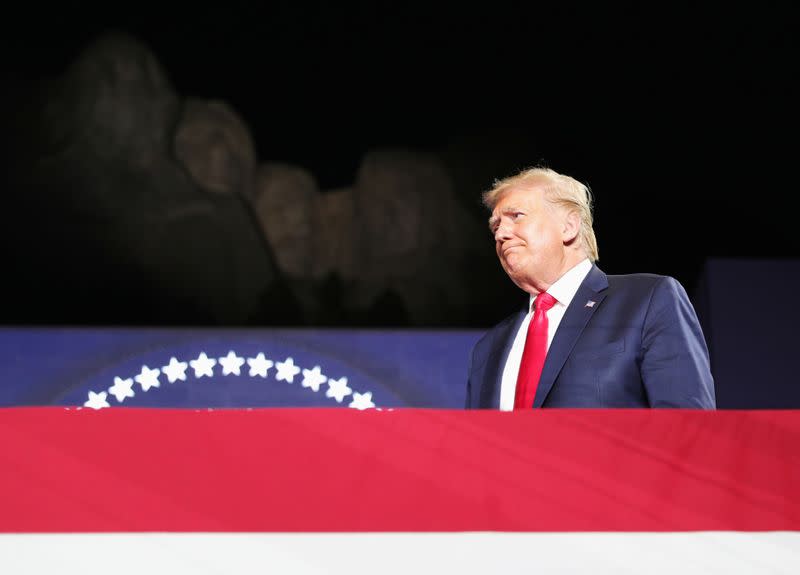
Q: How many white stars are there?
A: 11